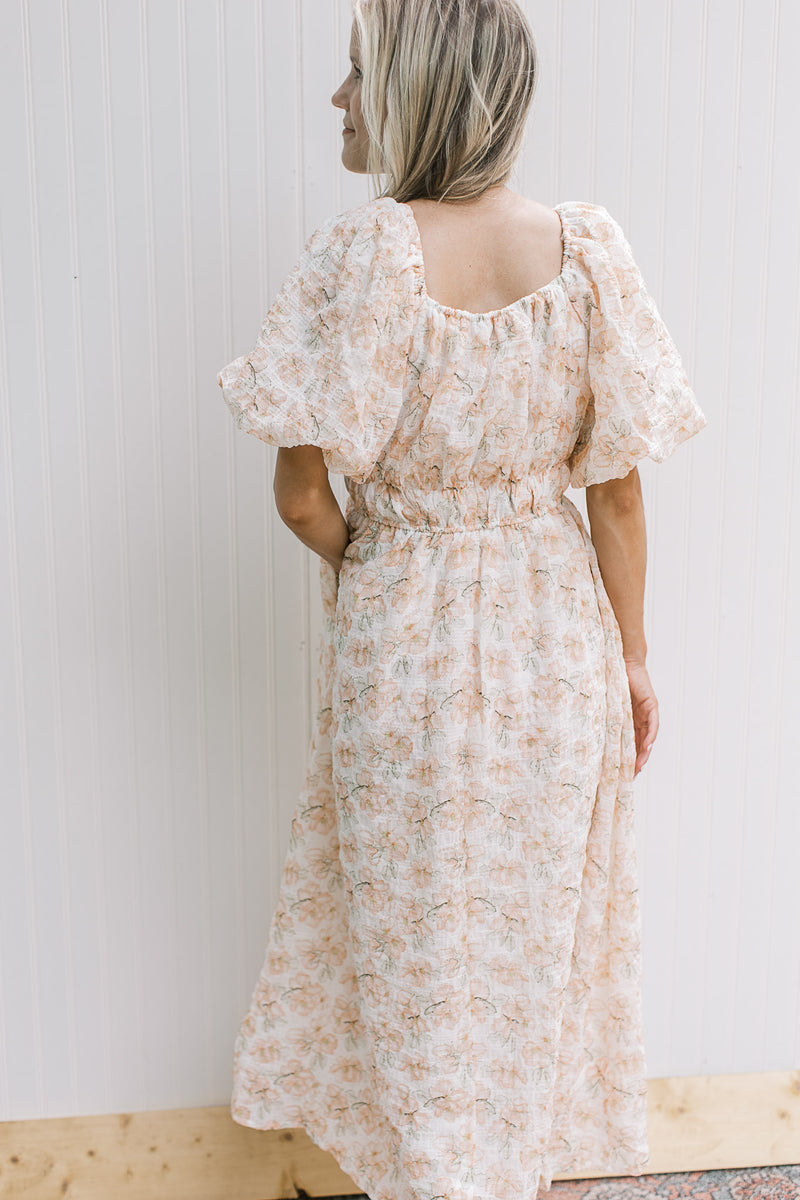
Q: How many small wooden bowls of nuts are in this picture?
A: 0